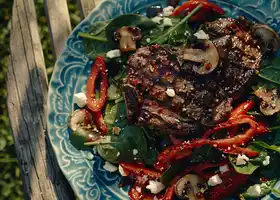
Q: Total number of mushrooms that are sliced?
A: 6